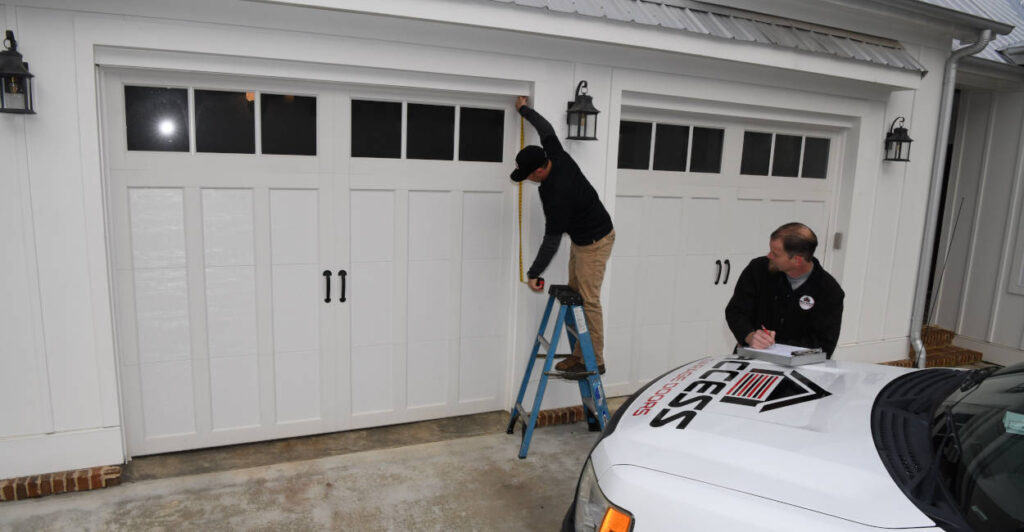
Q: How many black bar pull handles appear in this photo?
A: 4